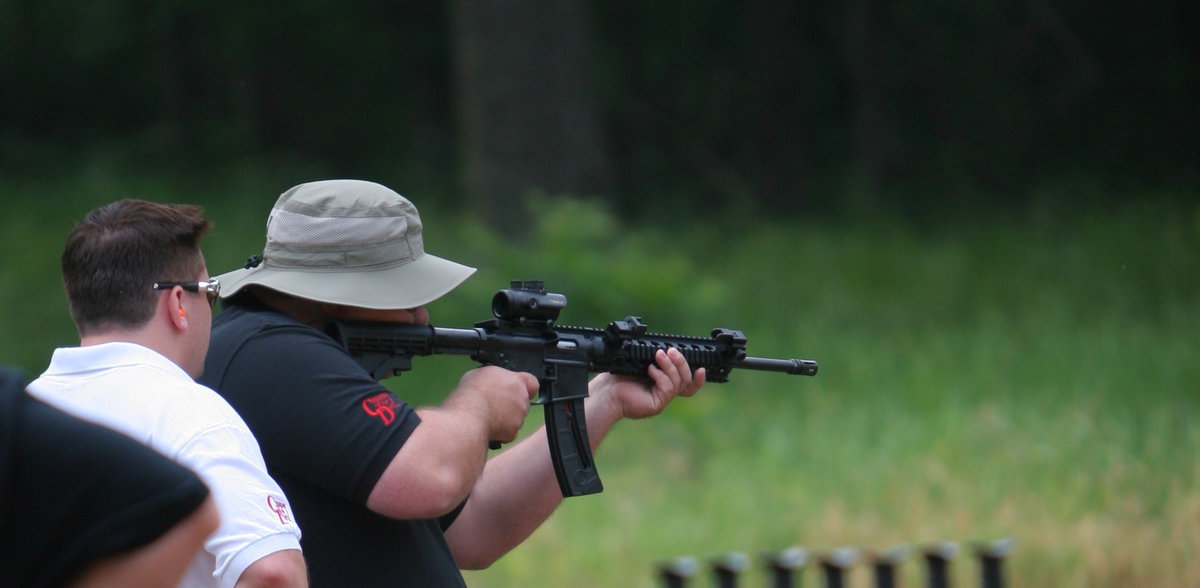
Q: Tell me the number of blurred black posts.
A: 7